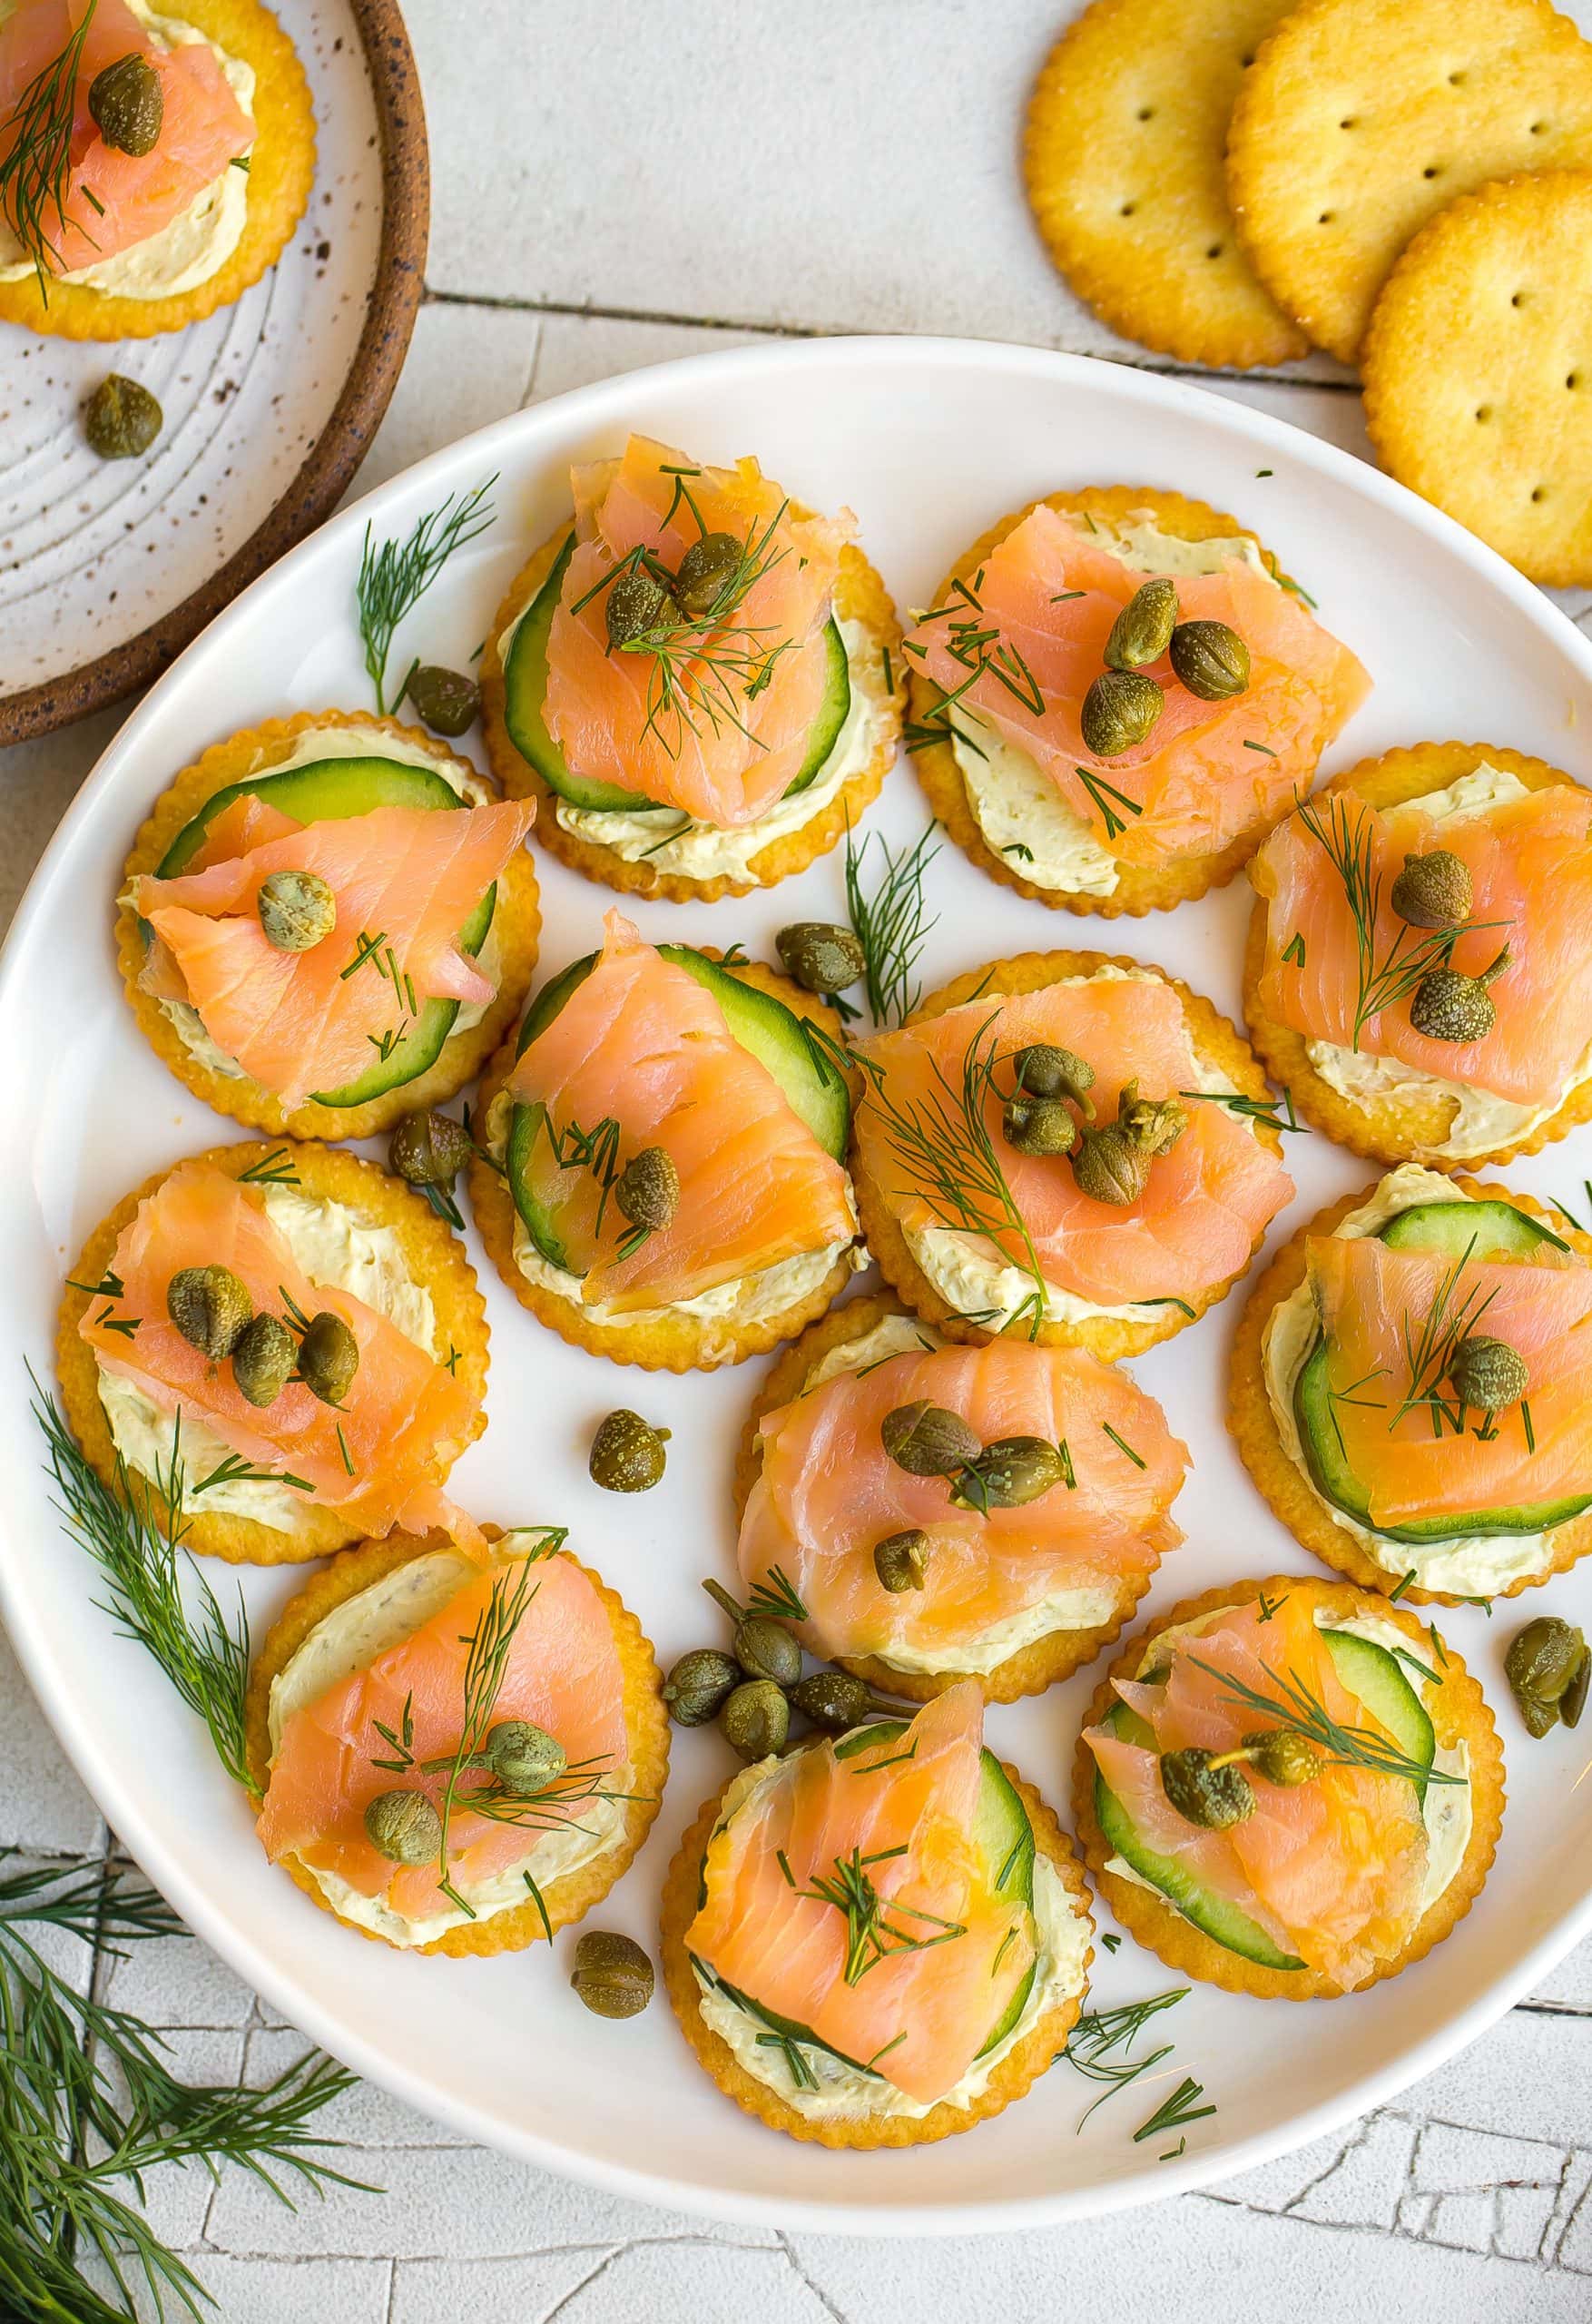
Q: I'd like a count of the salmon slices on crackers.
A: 13